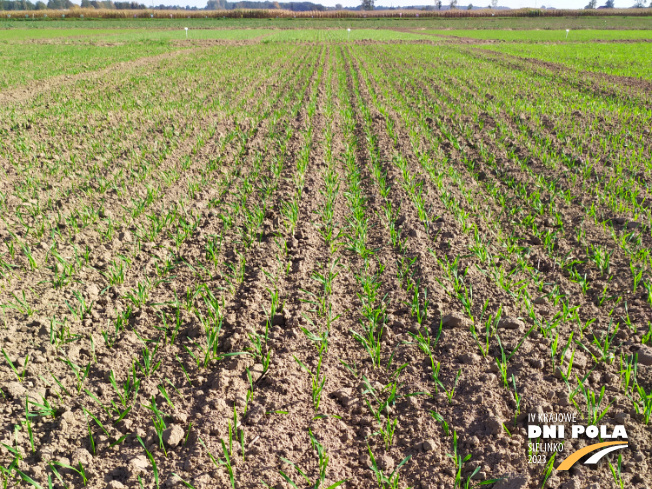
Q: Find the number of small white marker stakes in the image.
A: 3